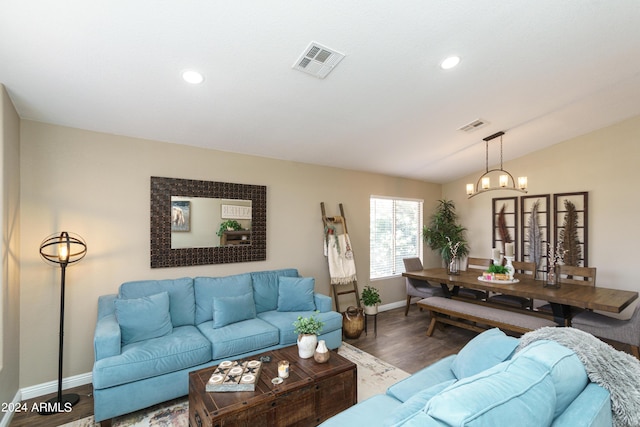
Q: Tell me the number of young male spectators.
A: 0